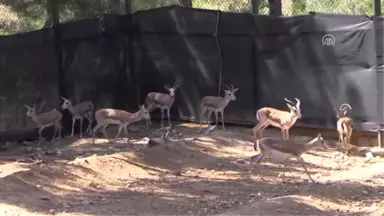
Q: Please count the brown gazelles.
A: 8